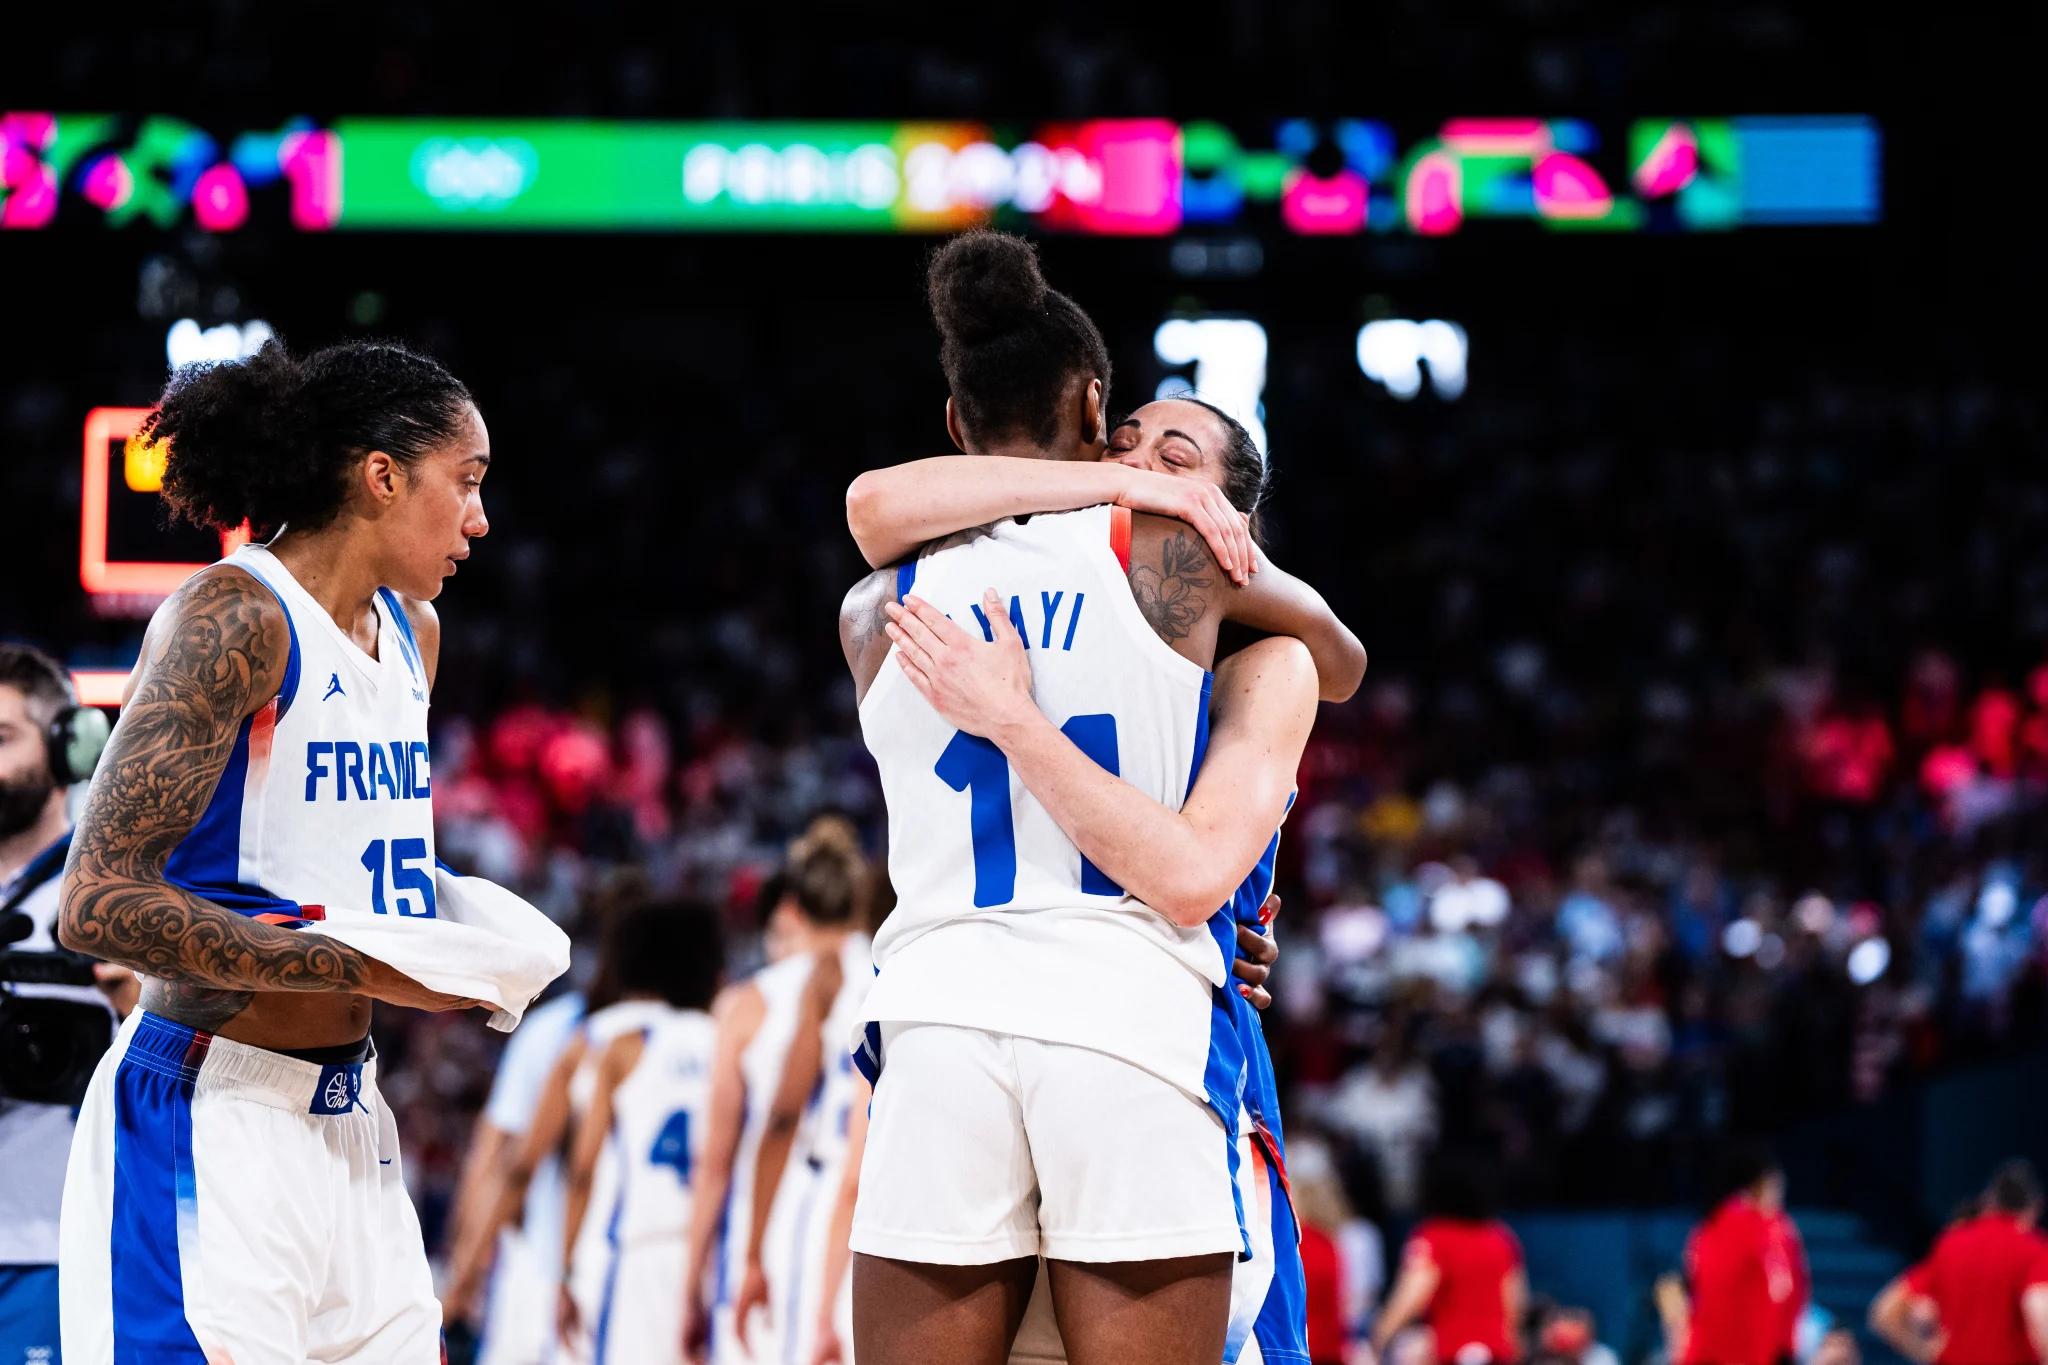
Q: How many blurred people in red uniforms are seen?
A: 4